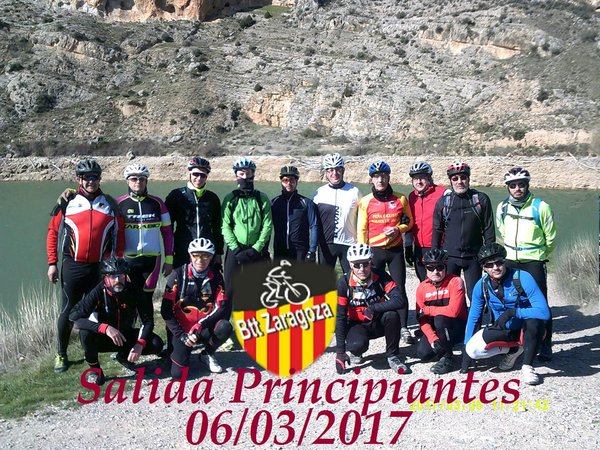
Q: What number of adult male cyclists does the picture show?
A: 15